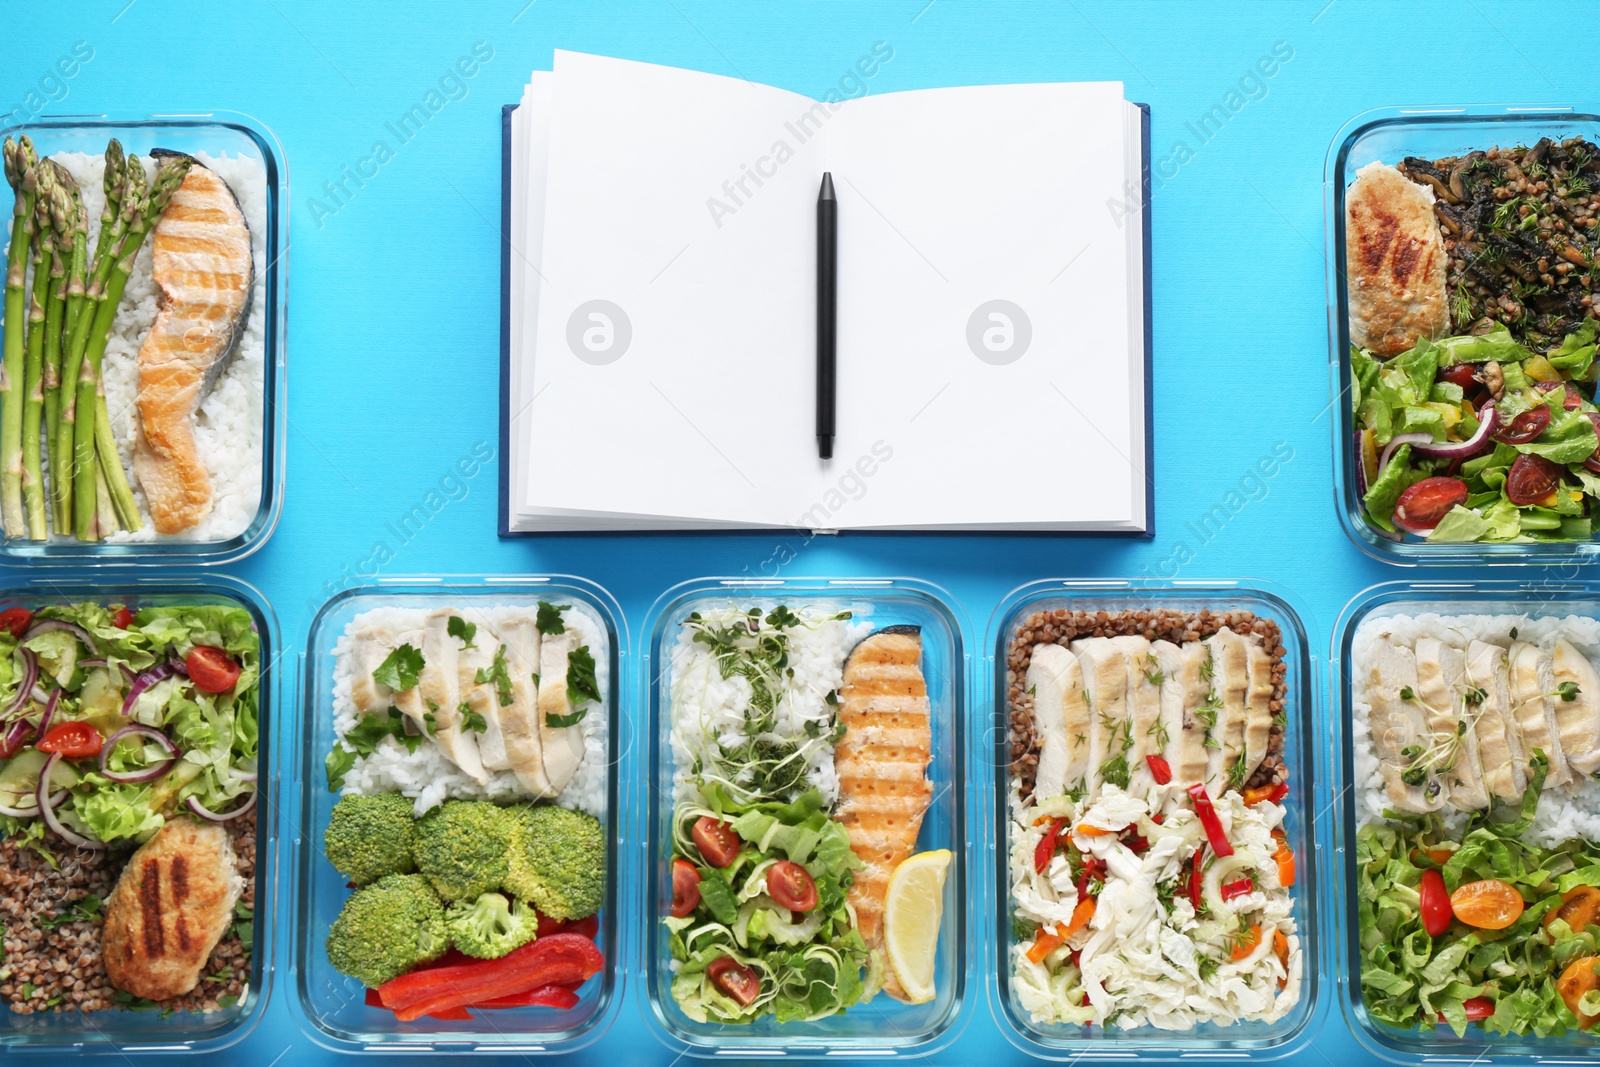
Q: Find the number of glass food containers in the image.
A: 7